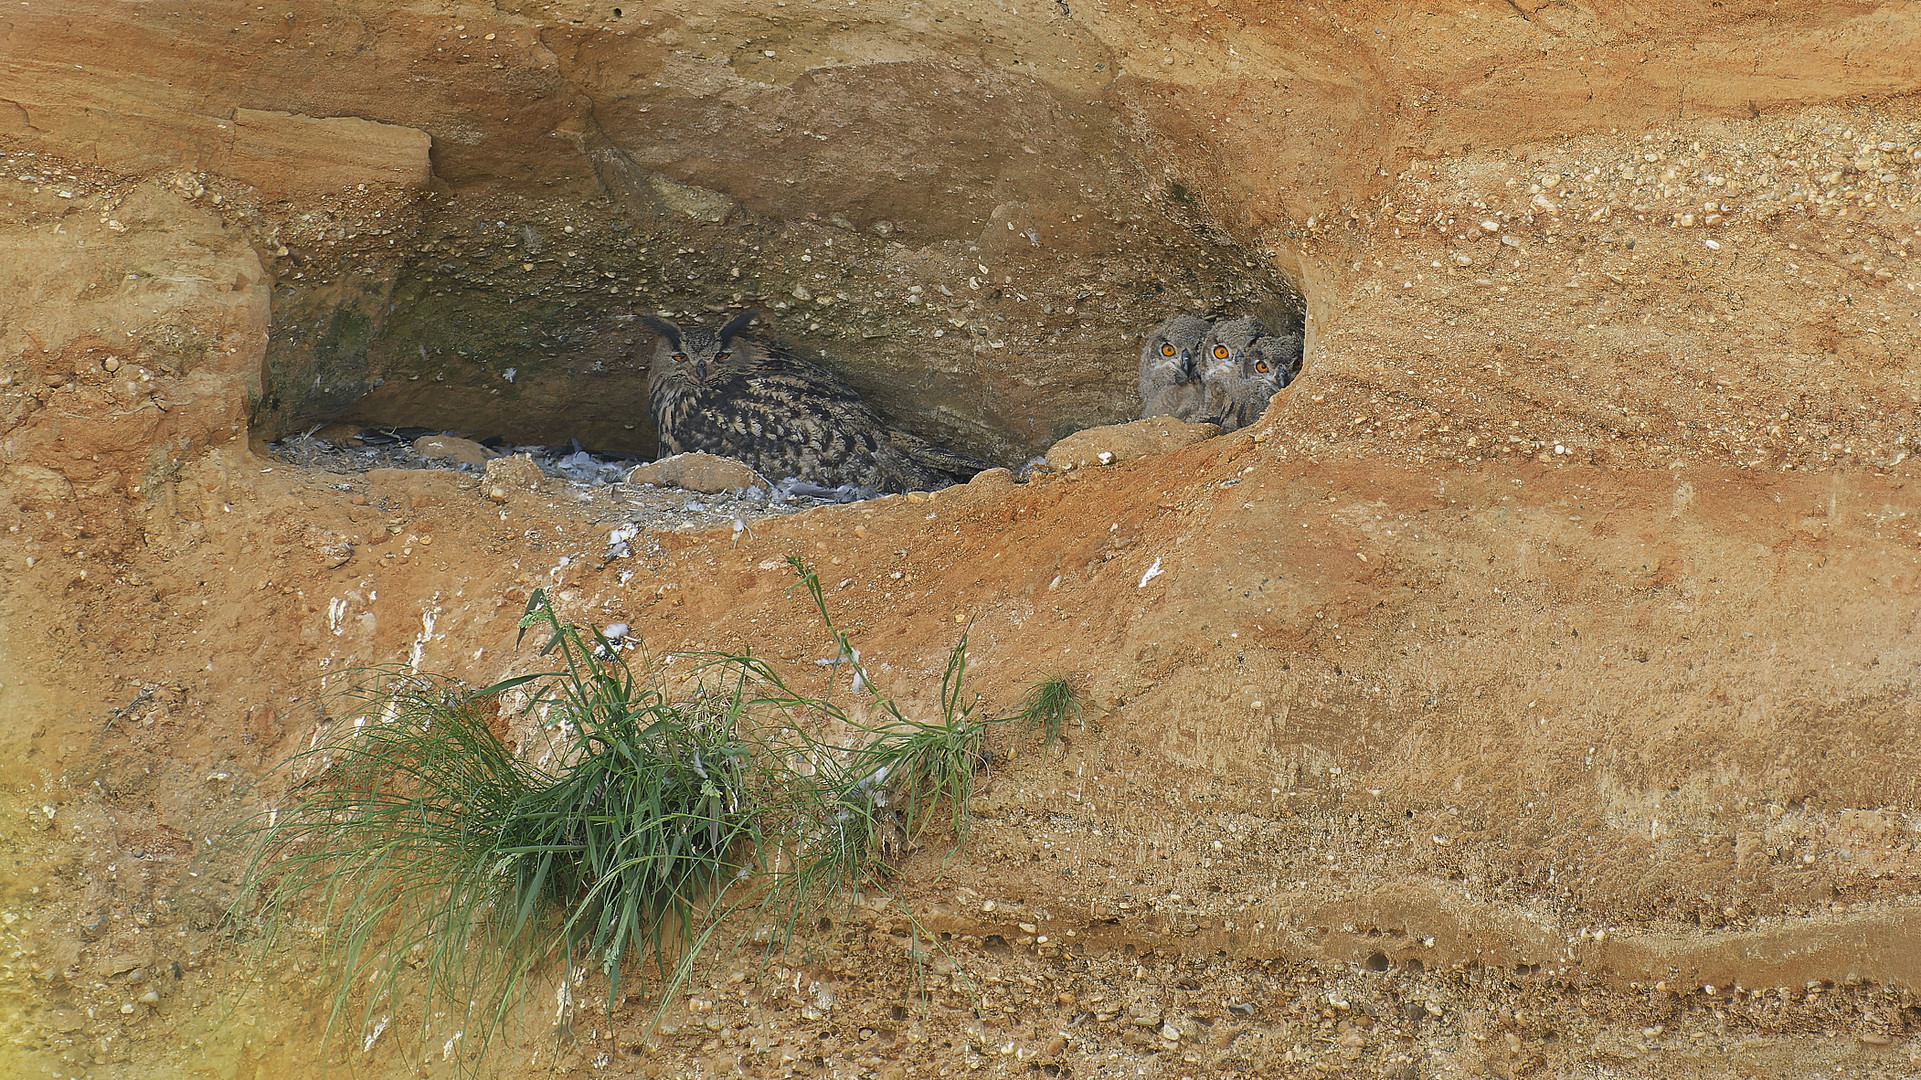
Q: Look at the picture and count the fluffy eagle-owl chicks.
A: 3